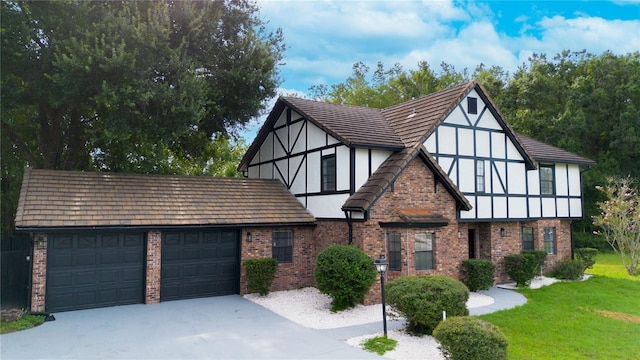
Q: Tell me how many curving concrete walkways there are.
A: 1